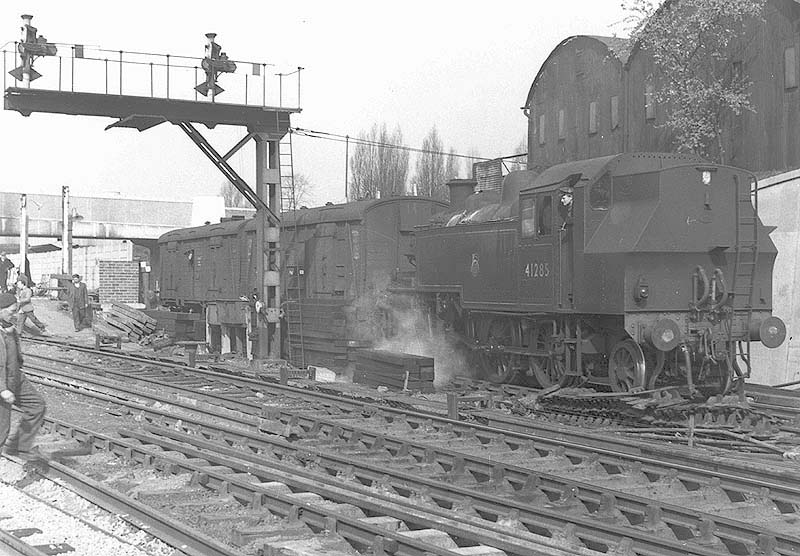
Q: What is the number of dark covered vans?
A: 2